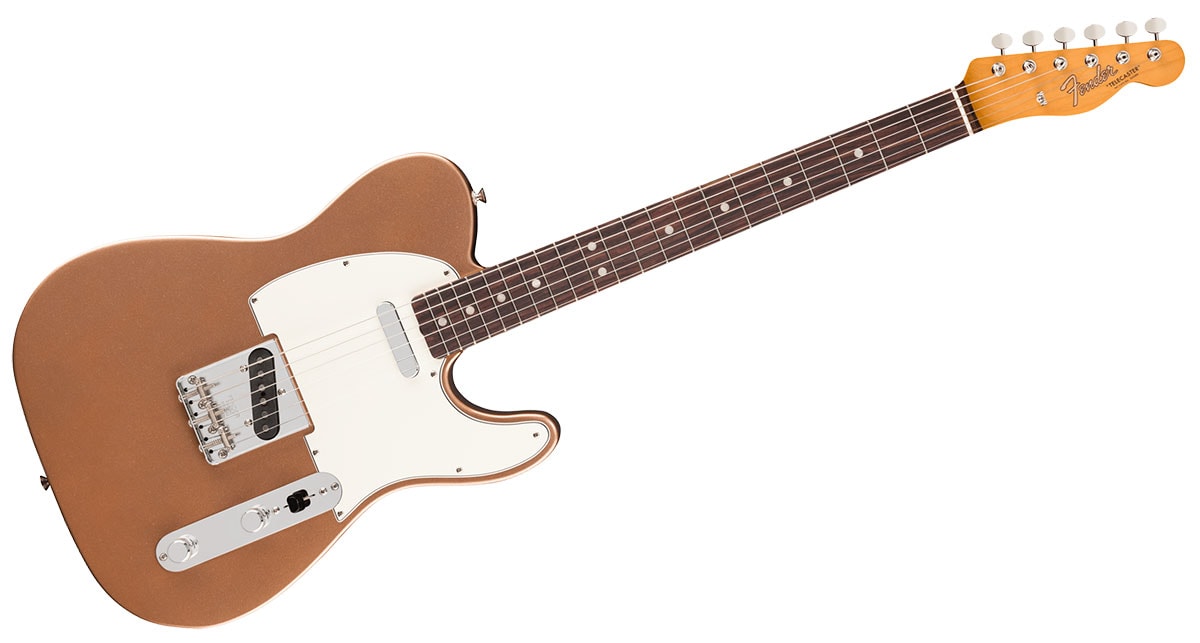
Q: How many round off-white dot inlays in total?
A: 10